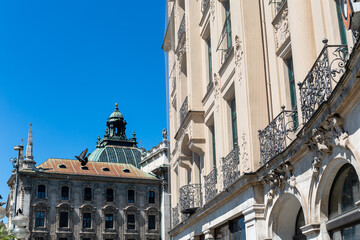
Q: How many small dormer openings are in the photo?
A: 4